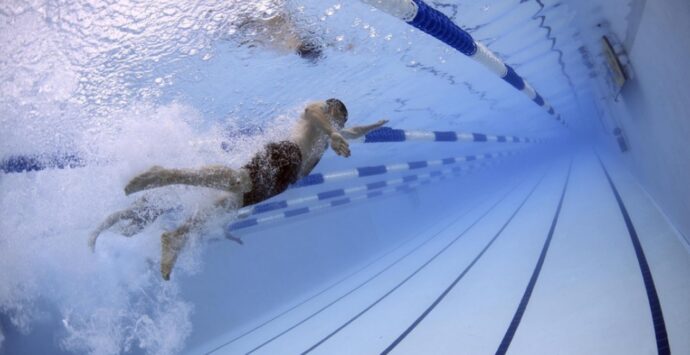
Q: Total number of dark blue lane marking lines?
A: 6